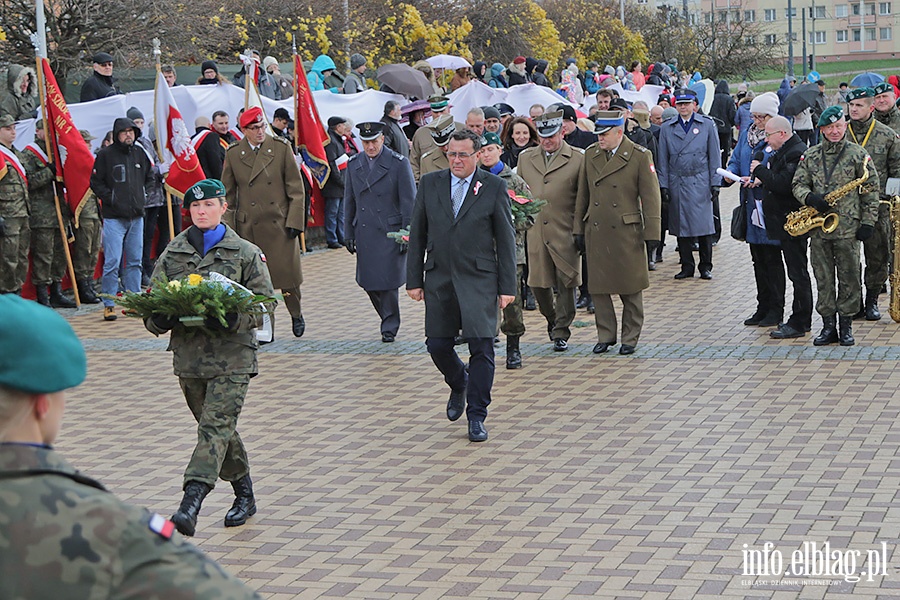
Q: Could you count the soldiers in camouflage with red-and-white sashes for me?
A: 2